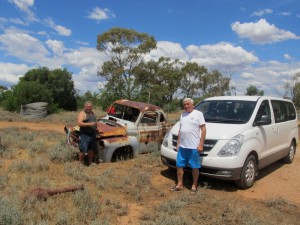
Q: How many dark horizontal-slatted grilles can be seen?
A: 1